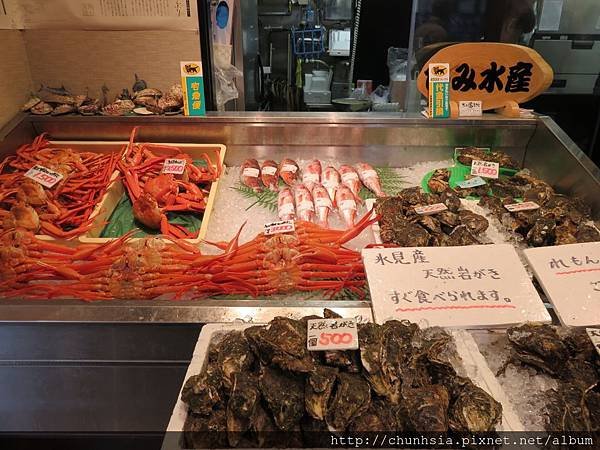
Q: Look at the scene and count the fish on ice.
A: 11